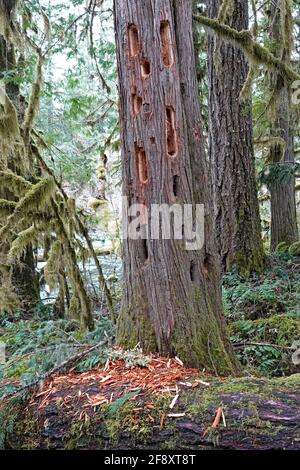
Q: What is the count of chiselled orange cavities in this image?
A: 6